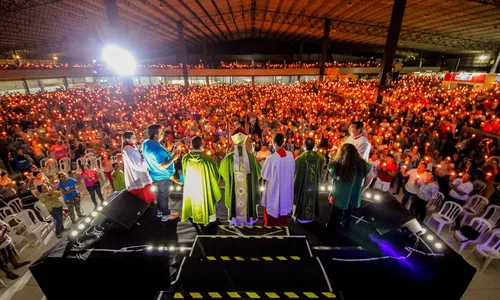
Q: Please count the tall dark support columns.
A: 4